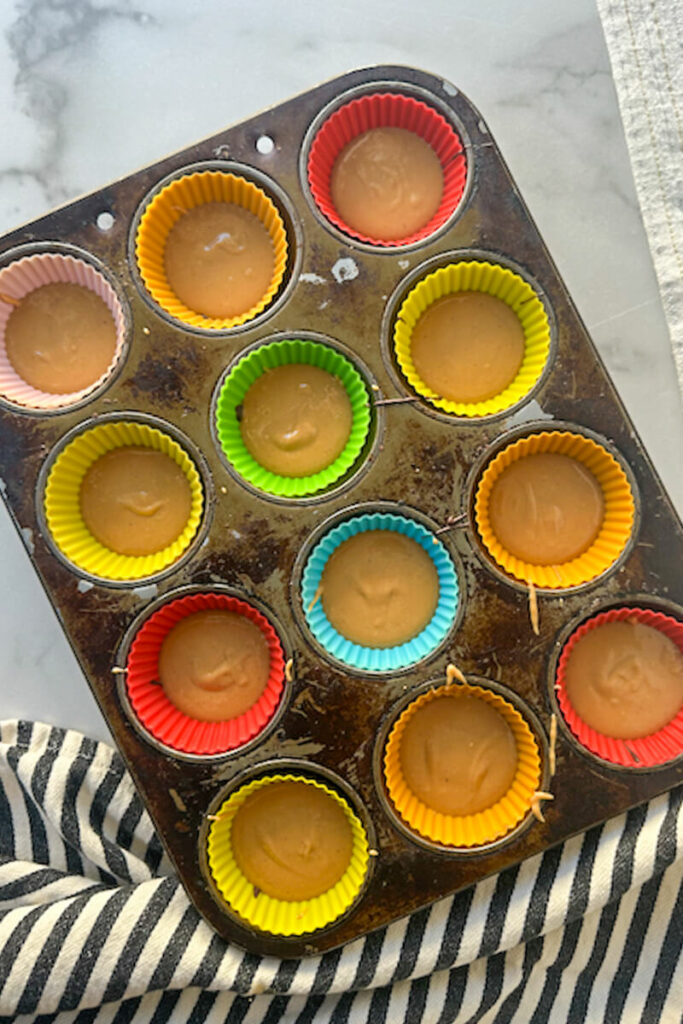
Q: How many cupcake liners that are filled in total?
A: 12